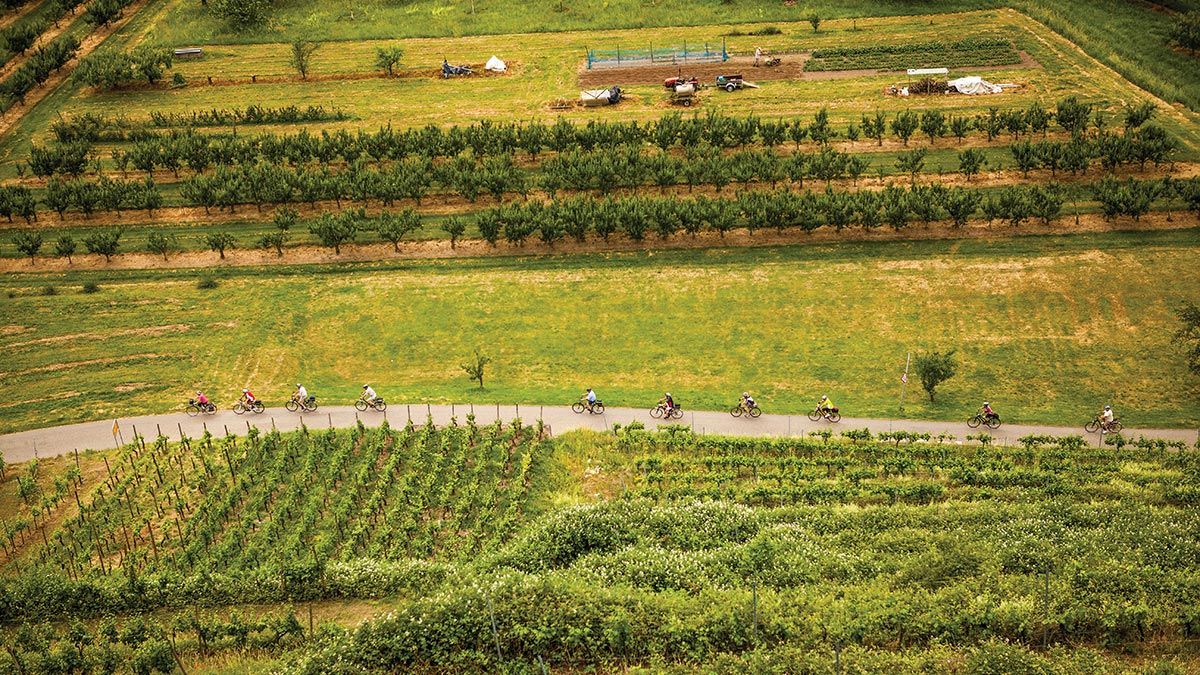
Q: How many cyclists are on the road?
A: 10